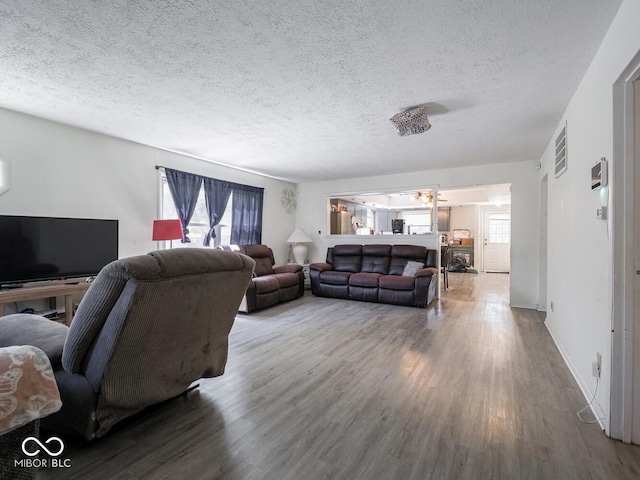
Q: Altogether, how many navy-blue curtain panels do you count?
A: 3